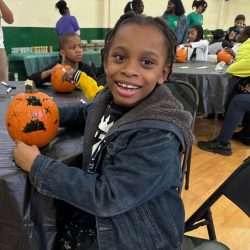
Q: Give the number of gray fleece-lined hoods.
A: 1